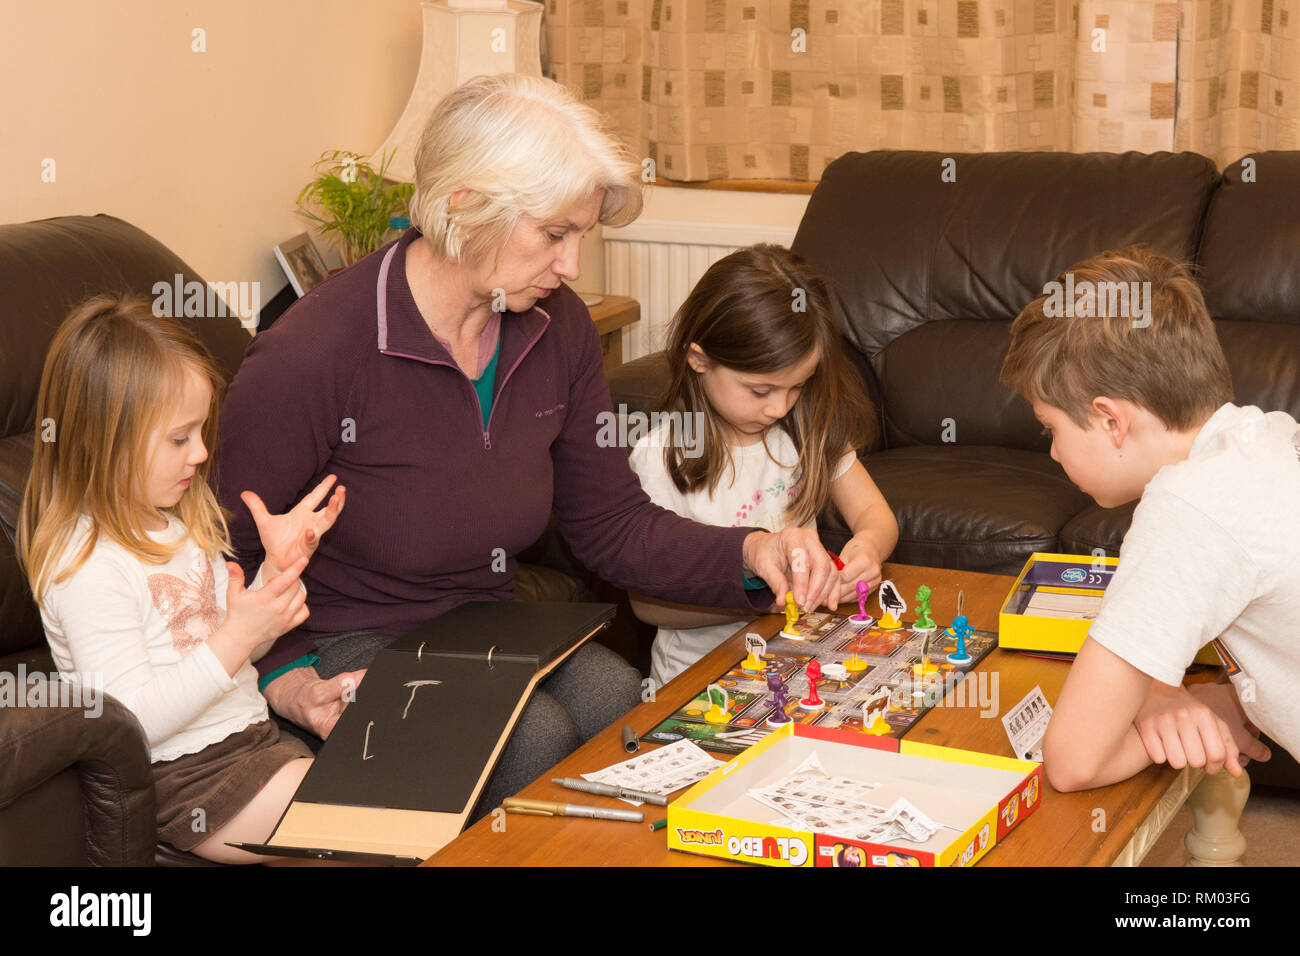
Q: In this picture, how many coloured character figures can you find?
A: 6